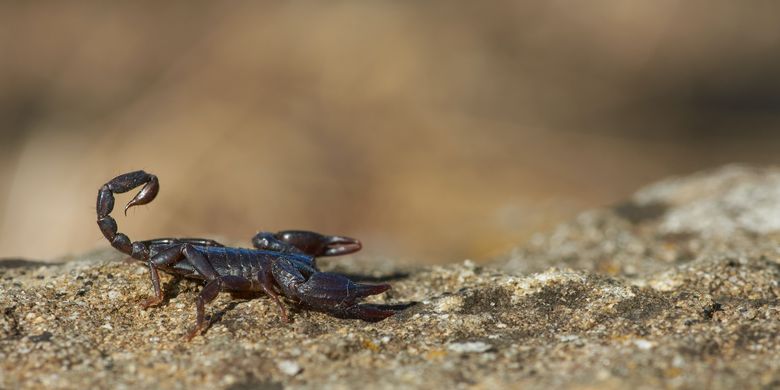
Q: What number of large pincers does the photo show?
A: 2